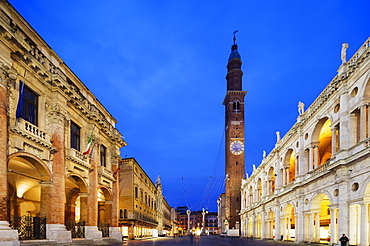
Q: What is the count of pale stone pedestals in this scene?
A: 4